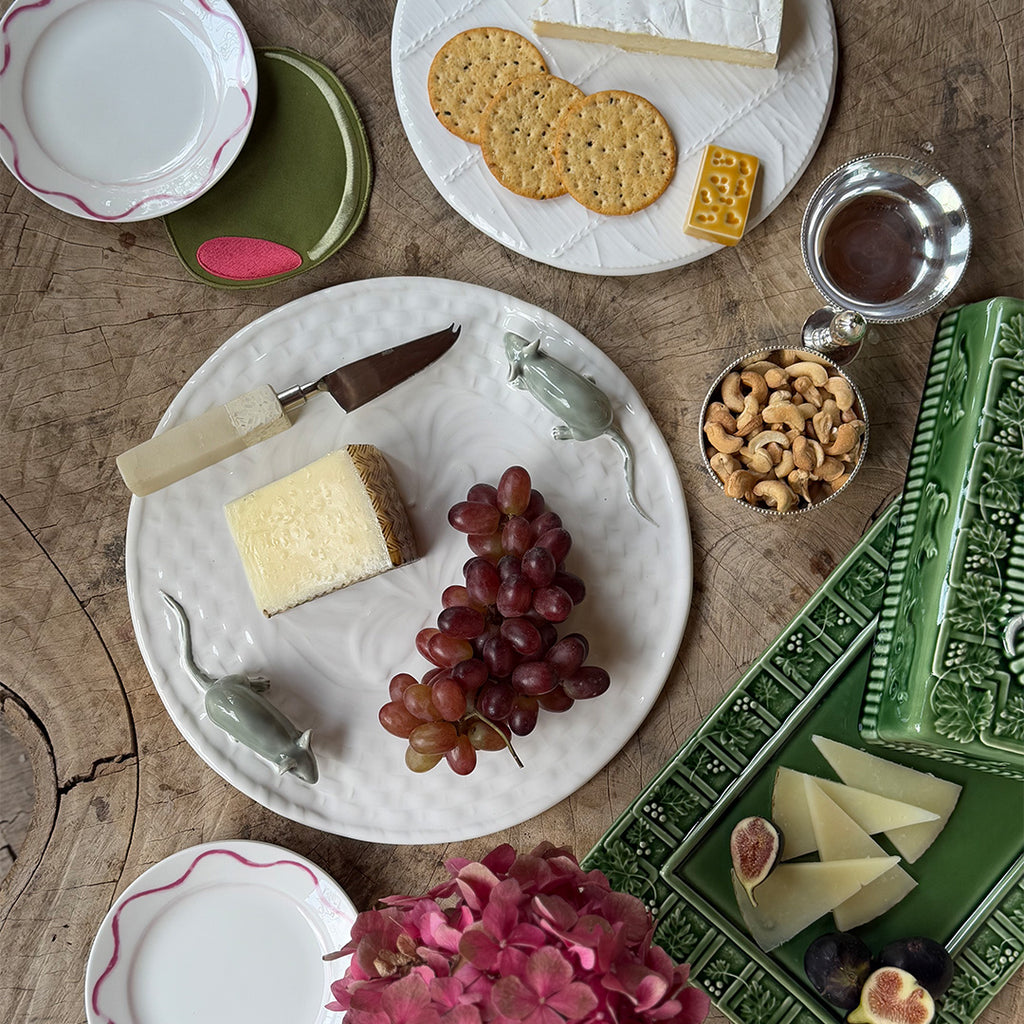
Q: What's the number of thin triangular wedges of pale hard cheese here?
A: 4